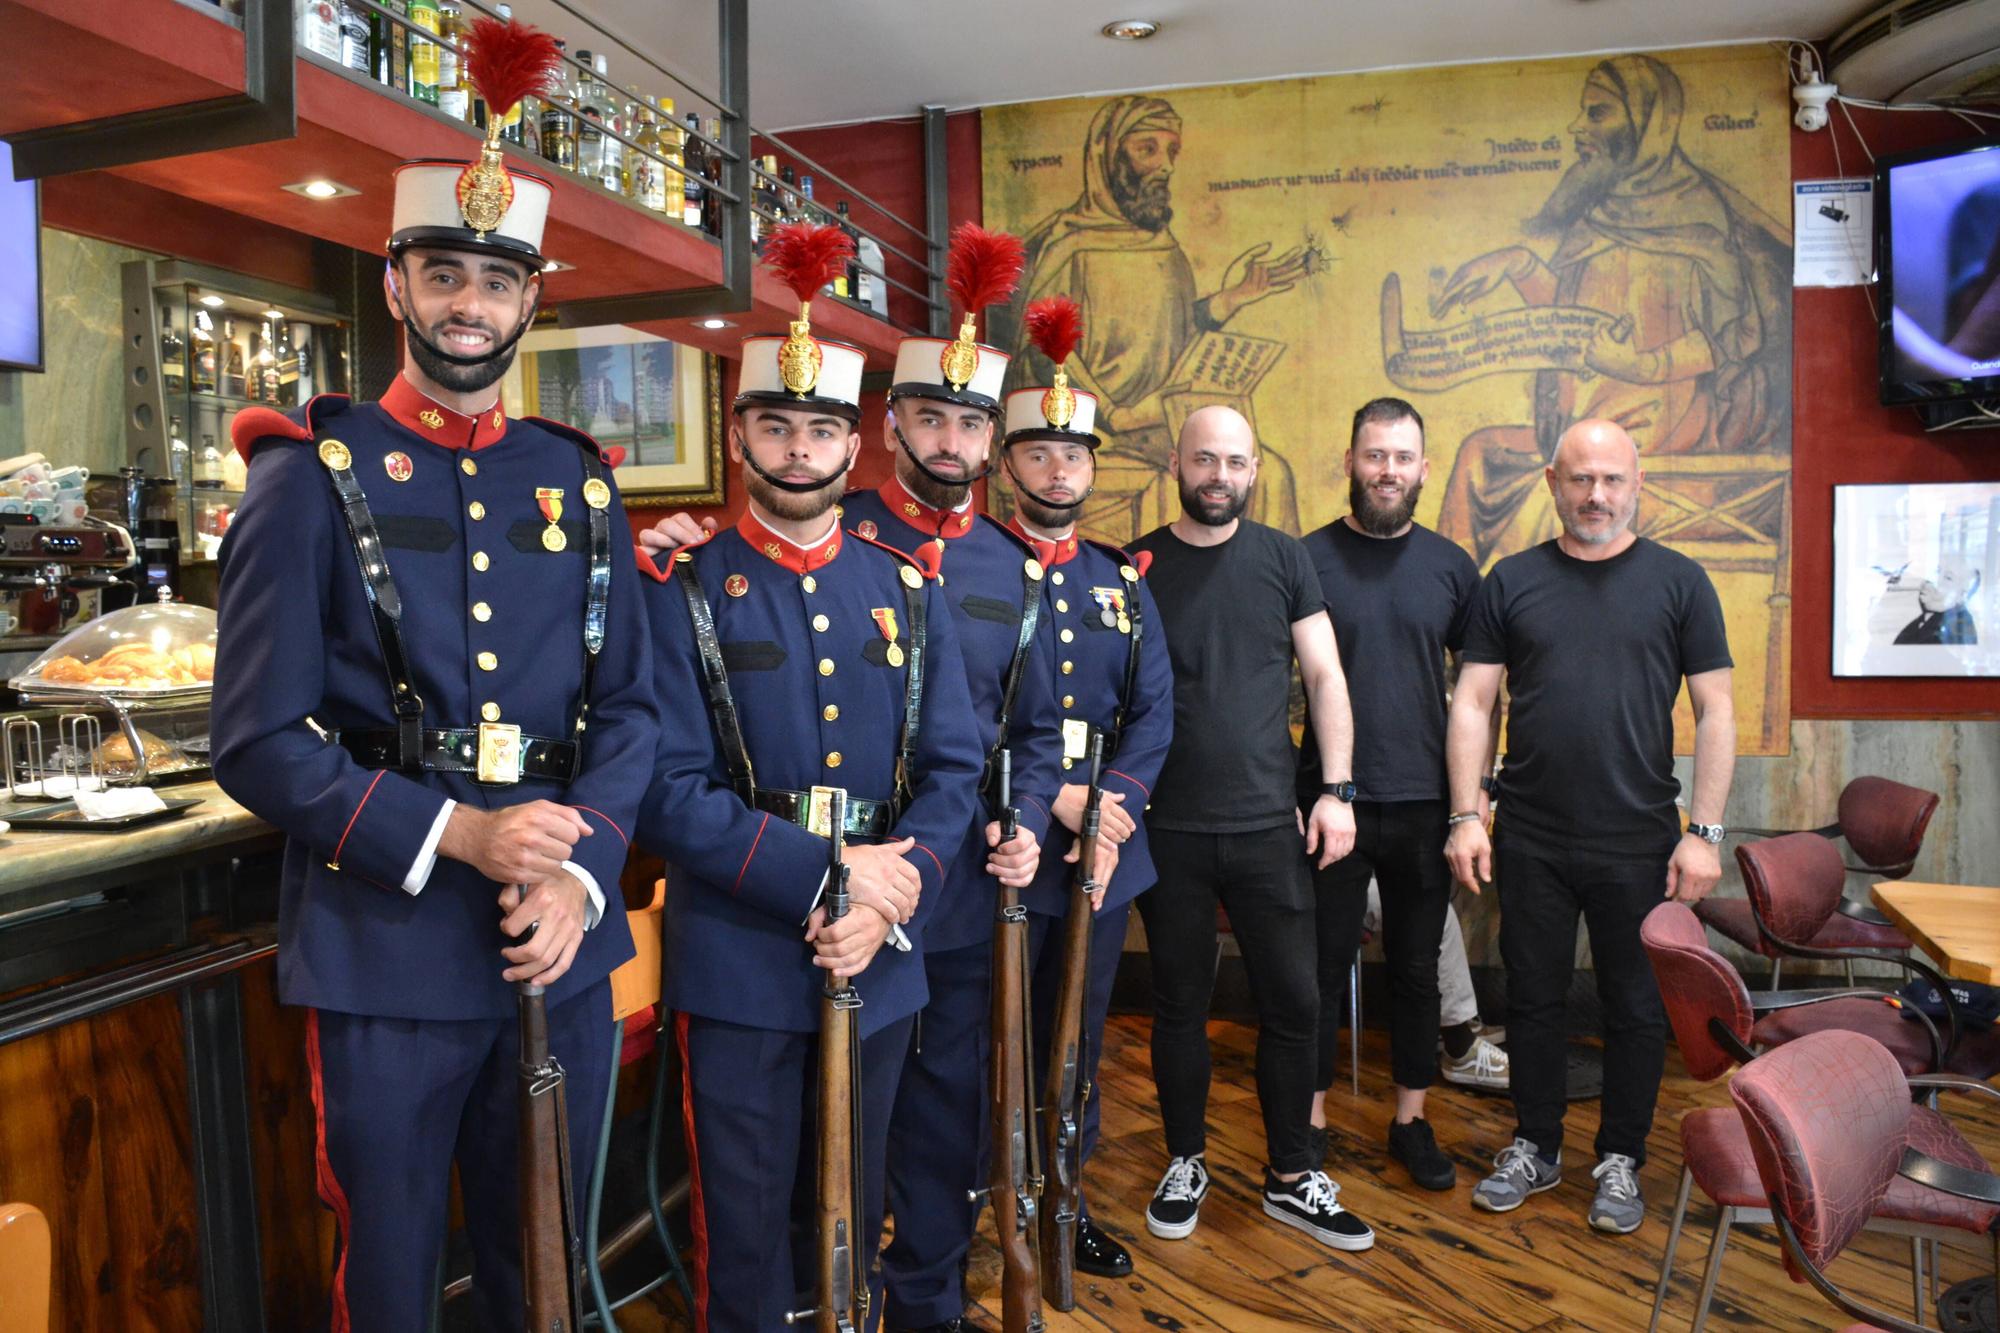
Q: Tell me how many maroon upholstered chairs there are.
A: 4